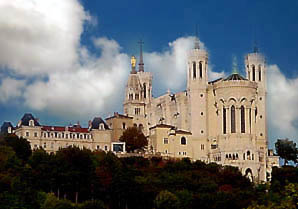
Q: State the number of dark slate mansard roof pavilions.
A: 3